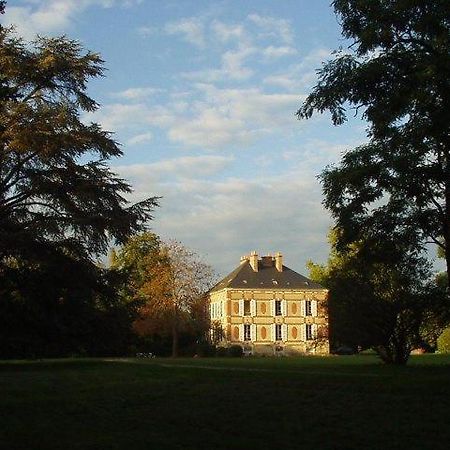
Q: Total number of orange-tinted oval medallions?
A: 6